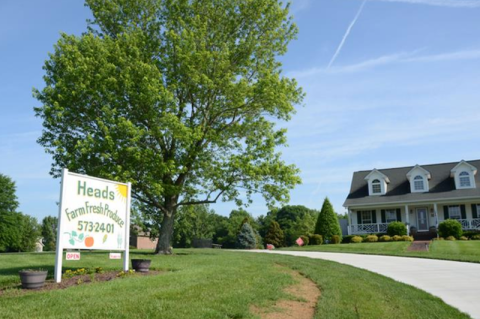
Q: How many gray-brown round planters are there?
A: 2